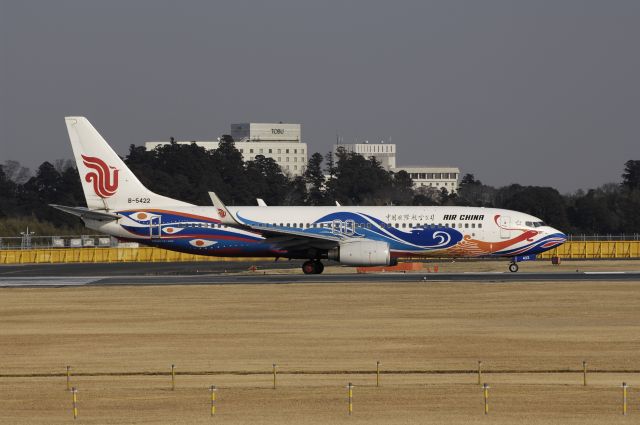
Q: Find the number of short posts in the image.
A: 11